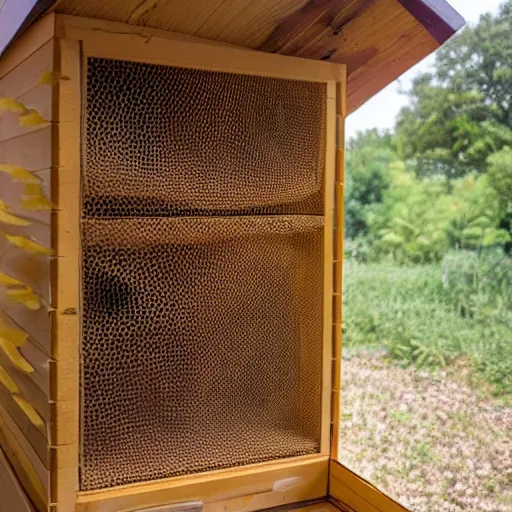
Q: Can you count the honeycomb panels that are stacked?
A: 2